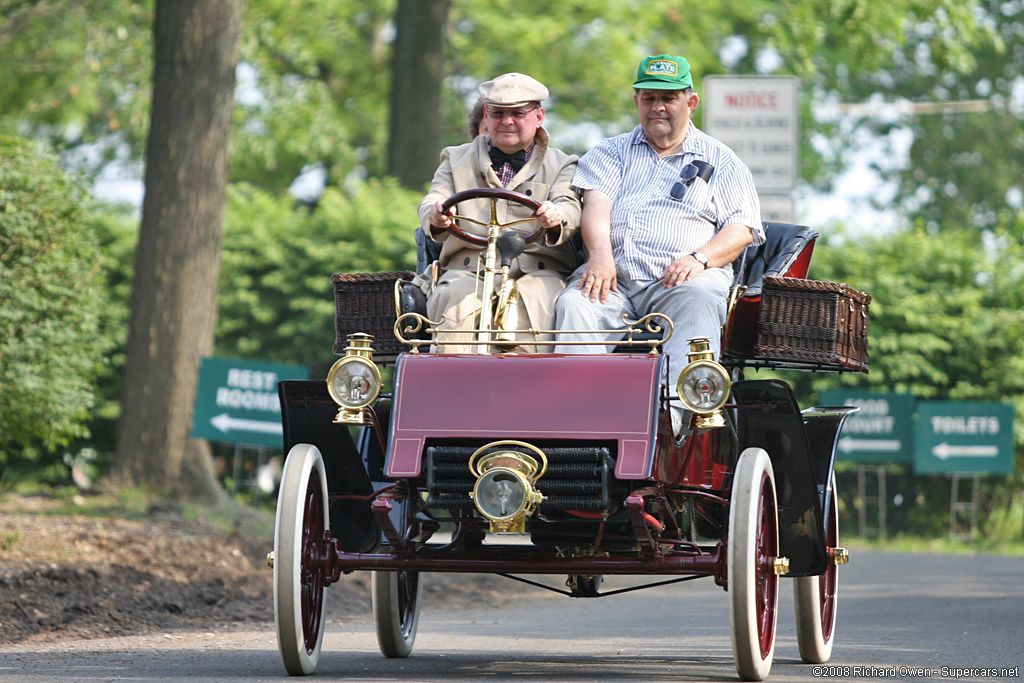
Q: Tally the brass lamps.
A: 3